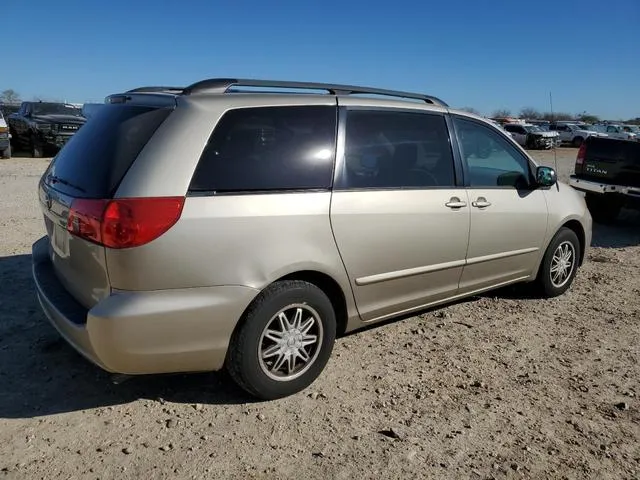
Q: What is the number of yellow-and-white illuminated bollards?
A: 0